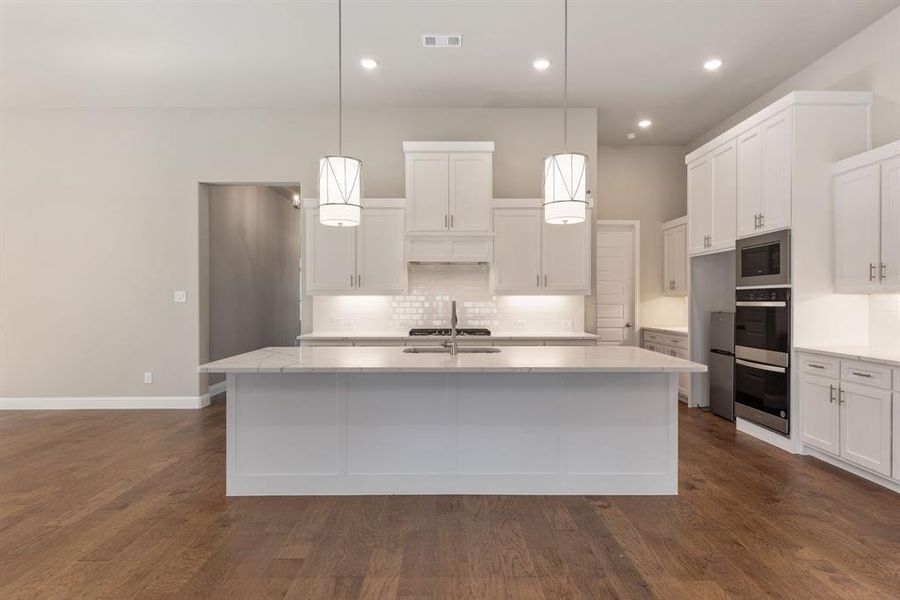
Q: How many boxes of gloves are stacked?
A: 0